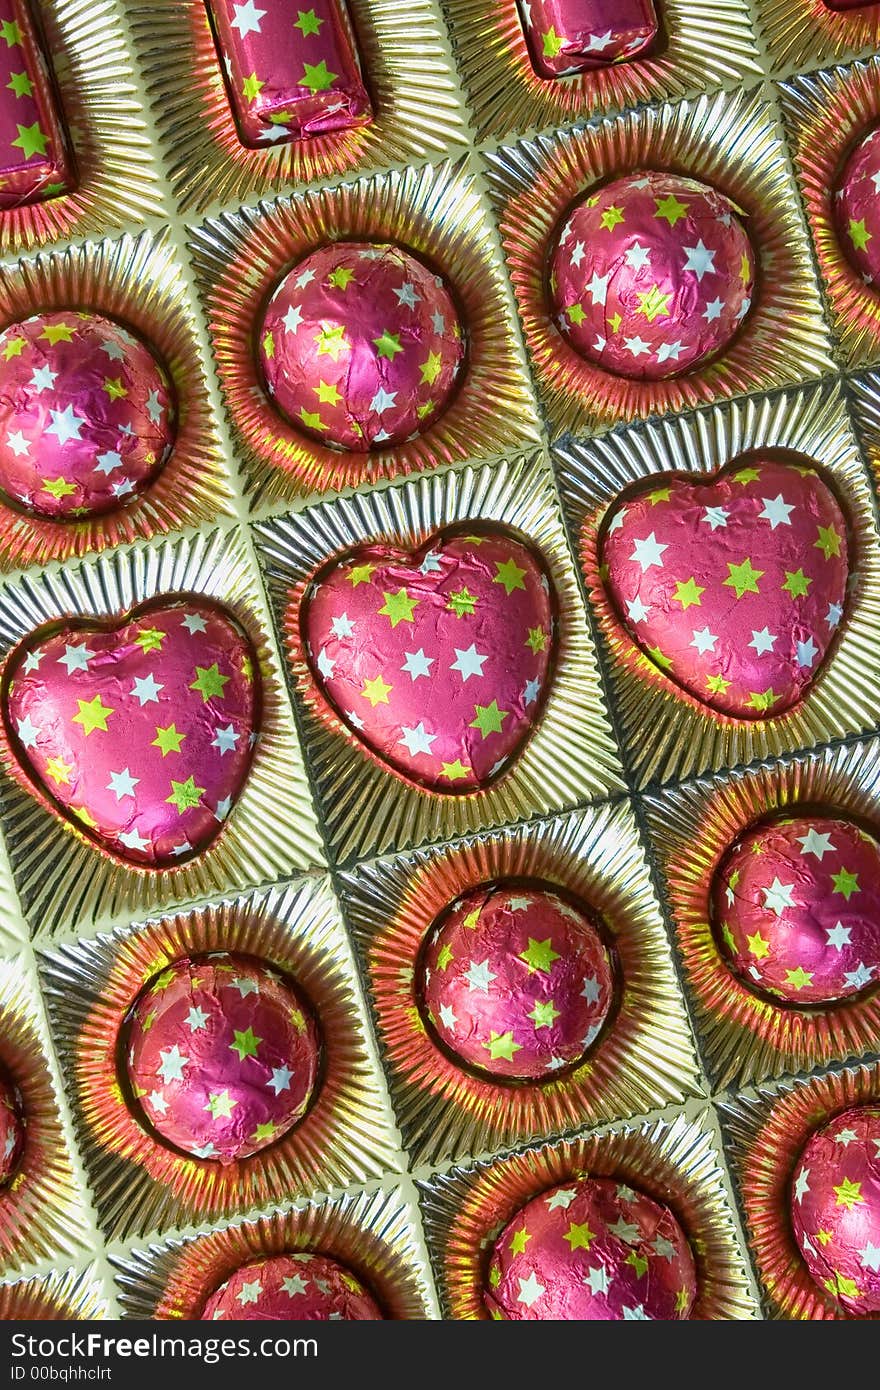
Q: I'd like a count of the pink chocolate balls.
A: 11